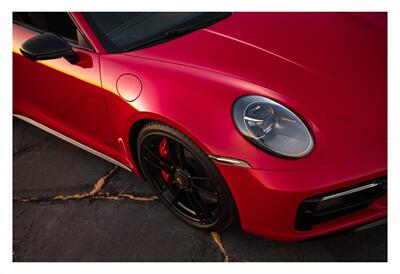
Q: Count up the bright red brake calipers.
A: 1